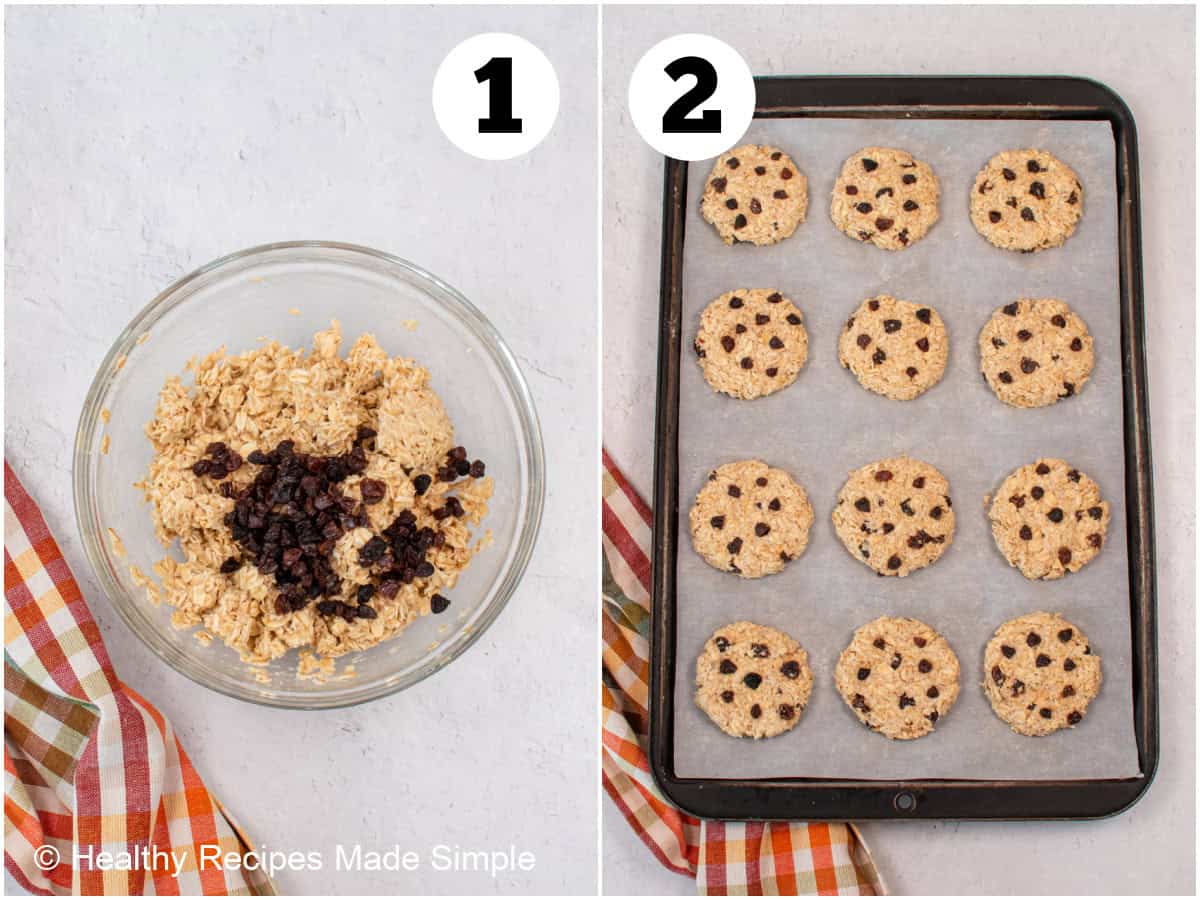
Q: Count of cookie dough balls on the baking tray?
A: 12